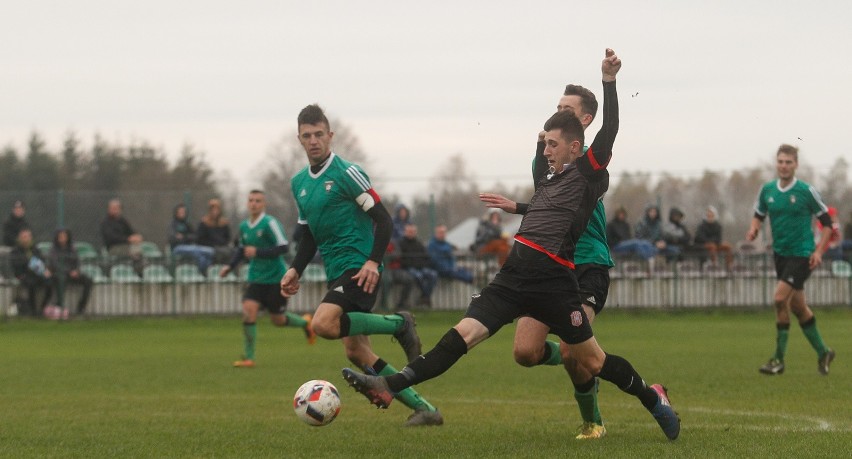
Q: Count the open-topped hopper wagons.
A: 0